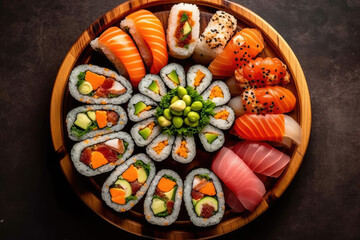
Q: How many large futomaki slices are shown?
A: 6